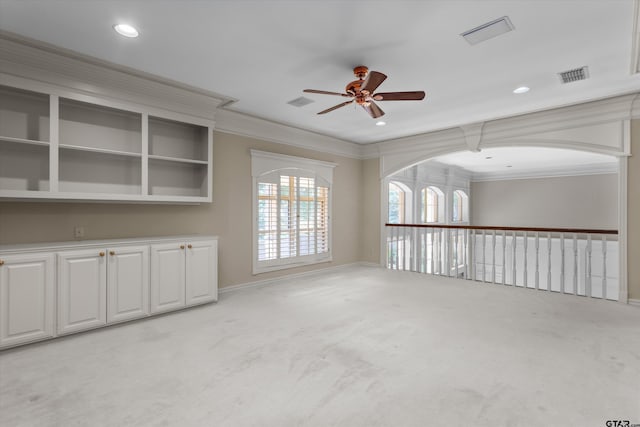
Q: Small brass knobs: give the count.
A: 5